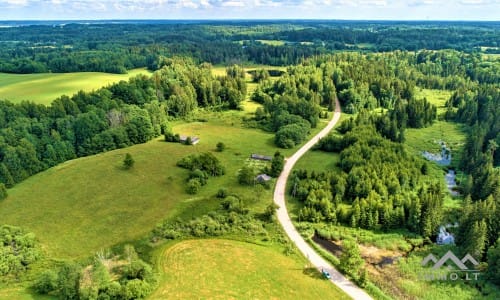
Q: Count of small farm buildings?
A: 3